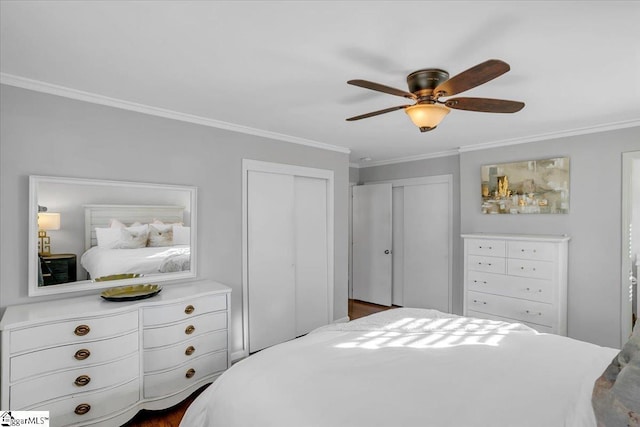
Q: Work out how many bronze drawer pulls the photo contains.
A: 8